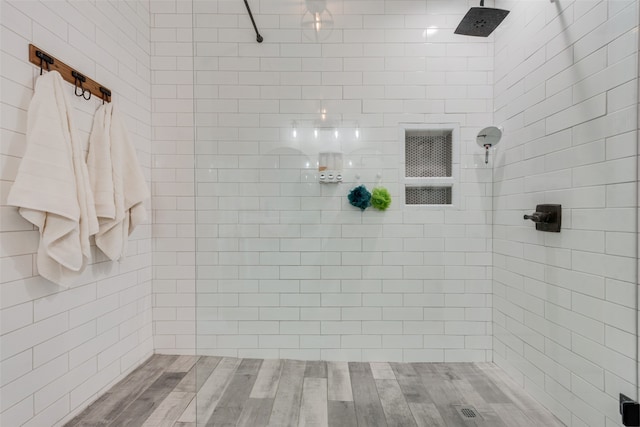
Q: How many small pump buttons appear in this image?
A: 3